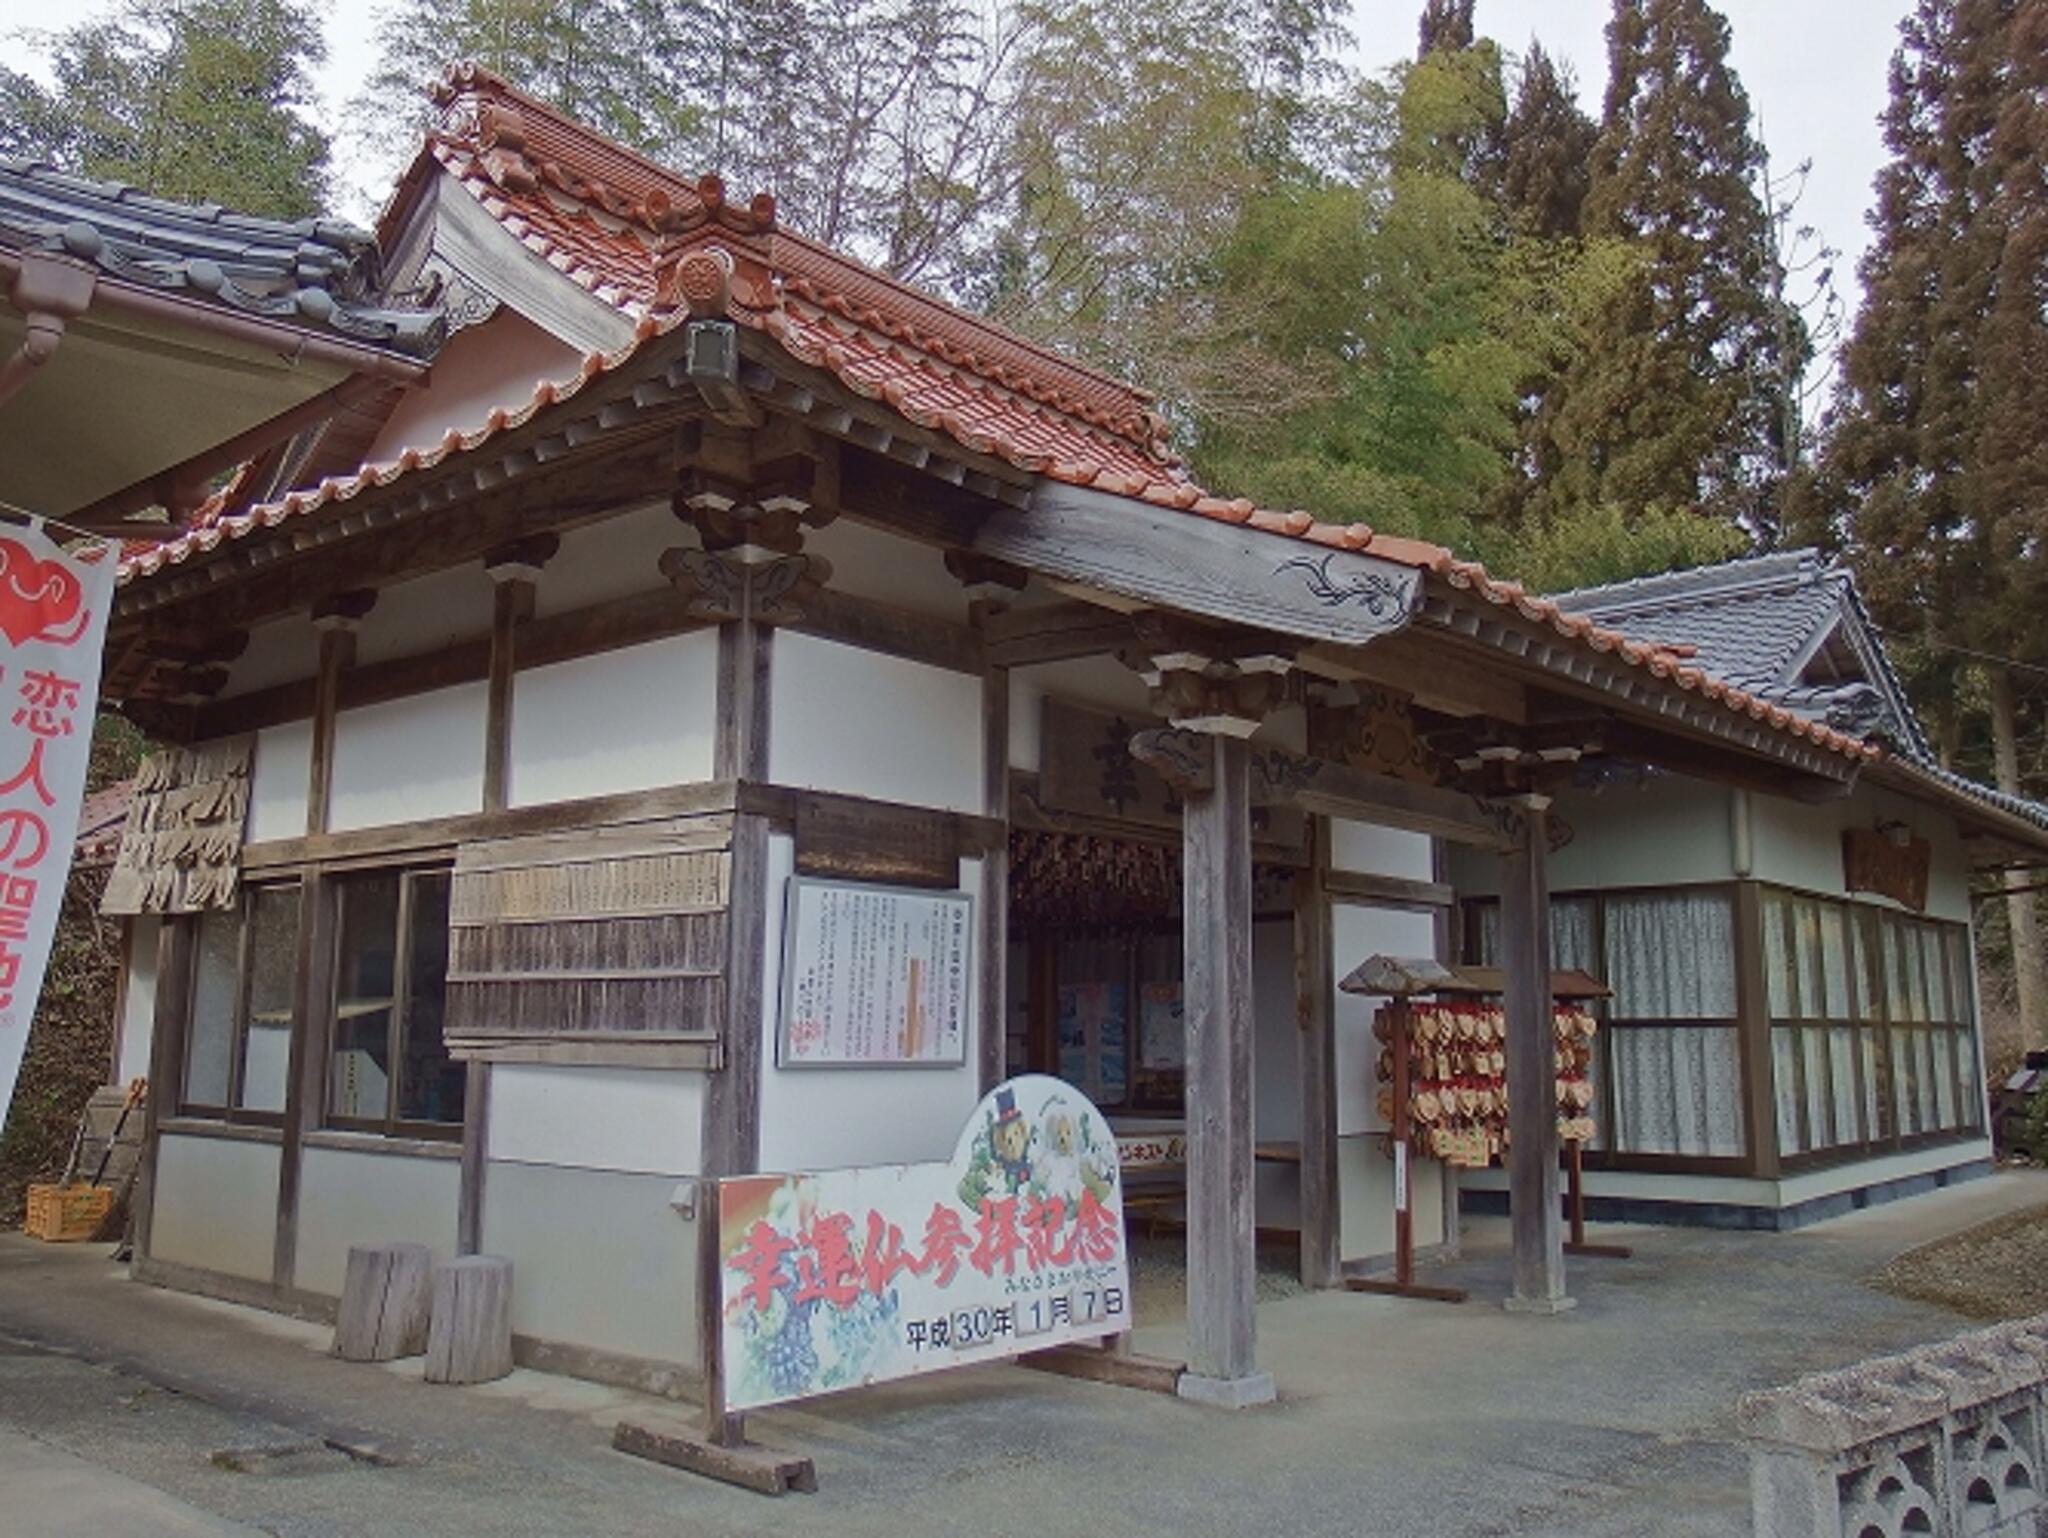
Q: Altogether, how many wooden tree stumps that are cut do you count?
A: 2